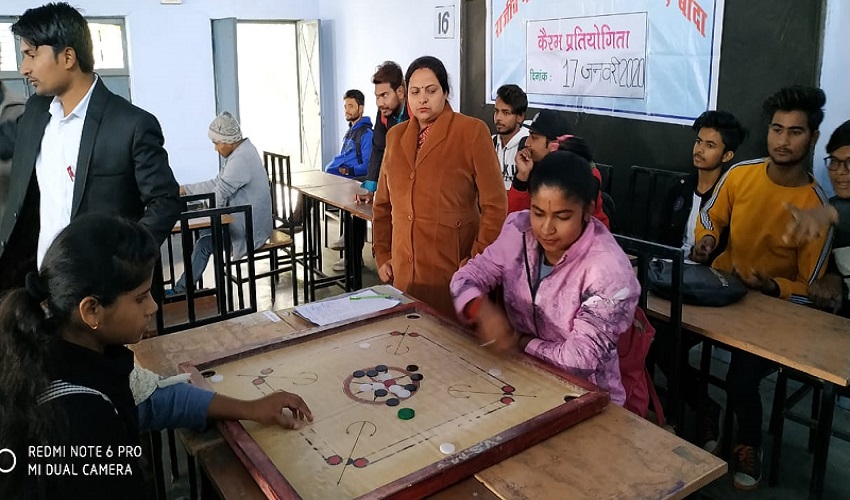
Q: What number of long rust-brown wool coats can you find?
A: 1